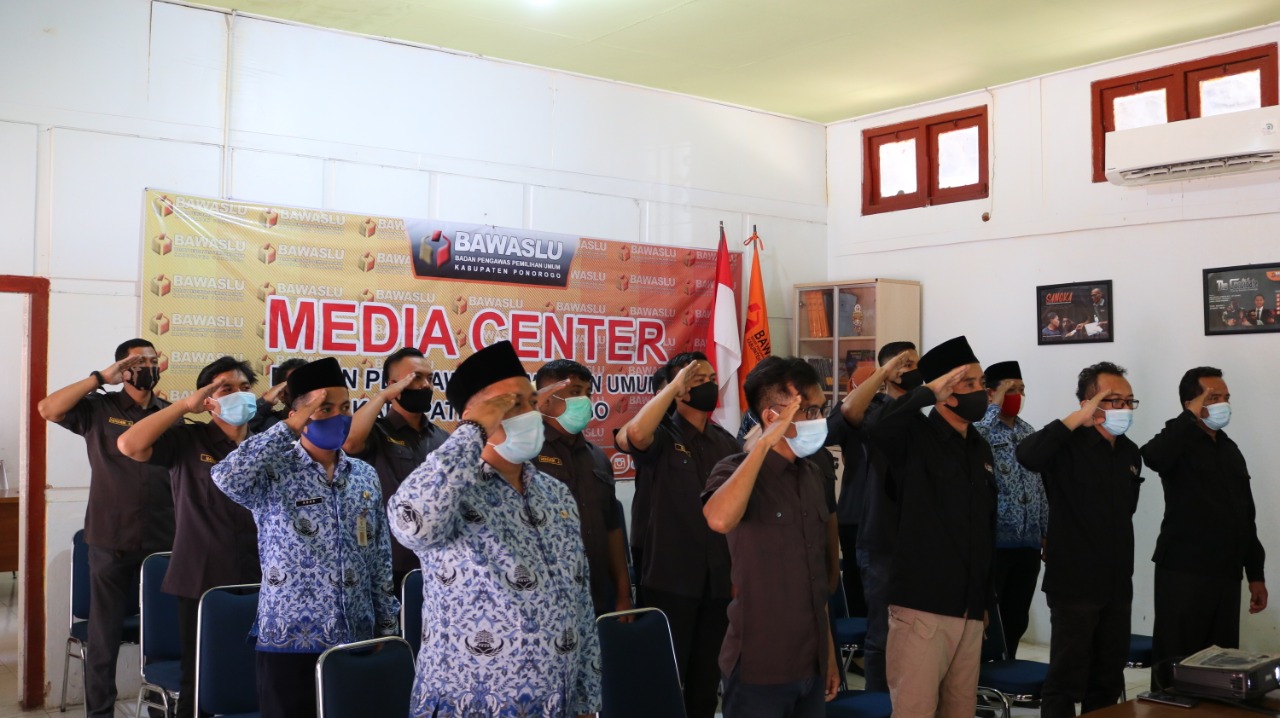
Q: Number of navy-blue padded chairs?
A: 11